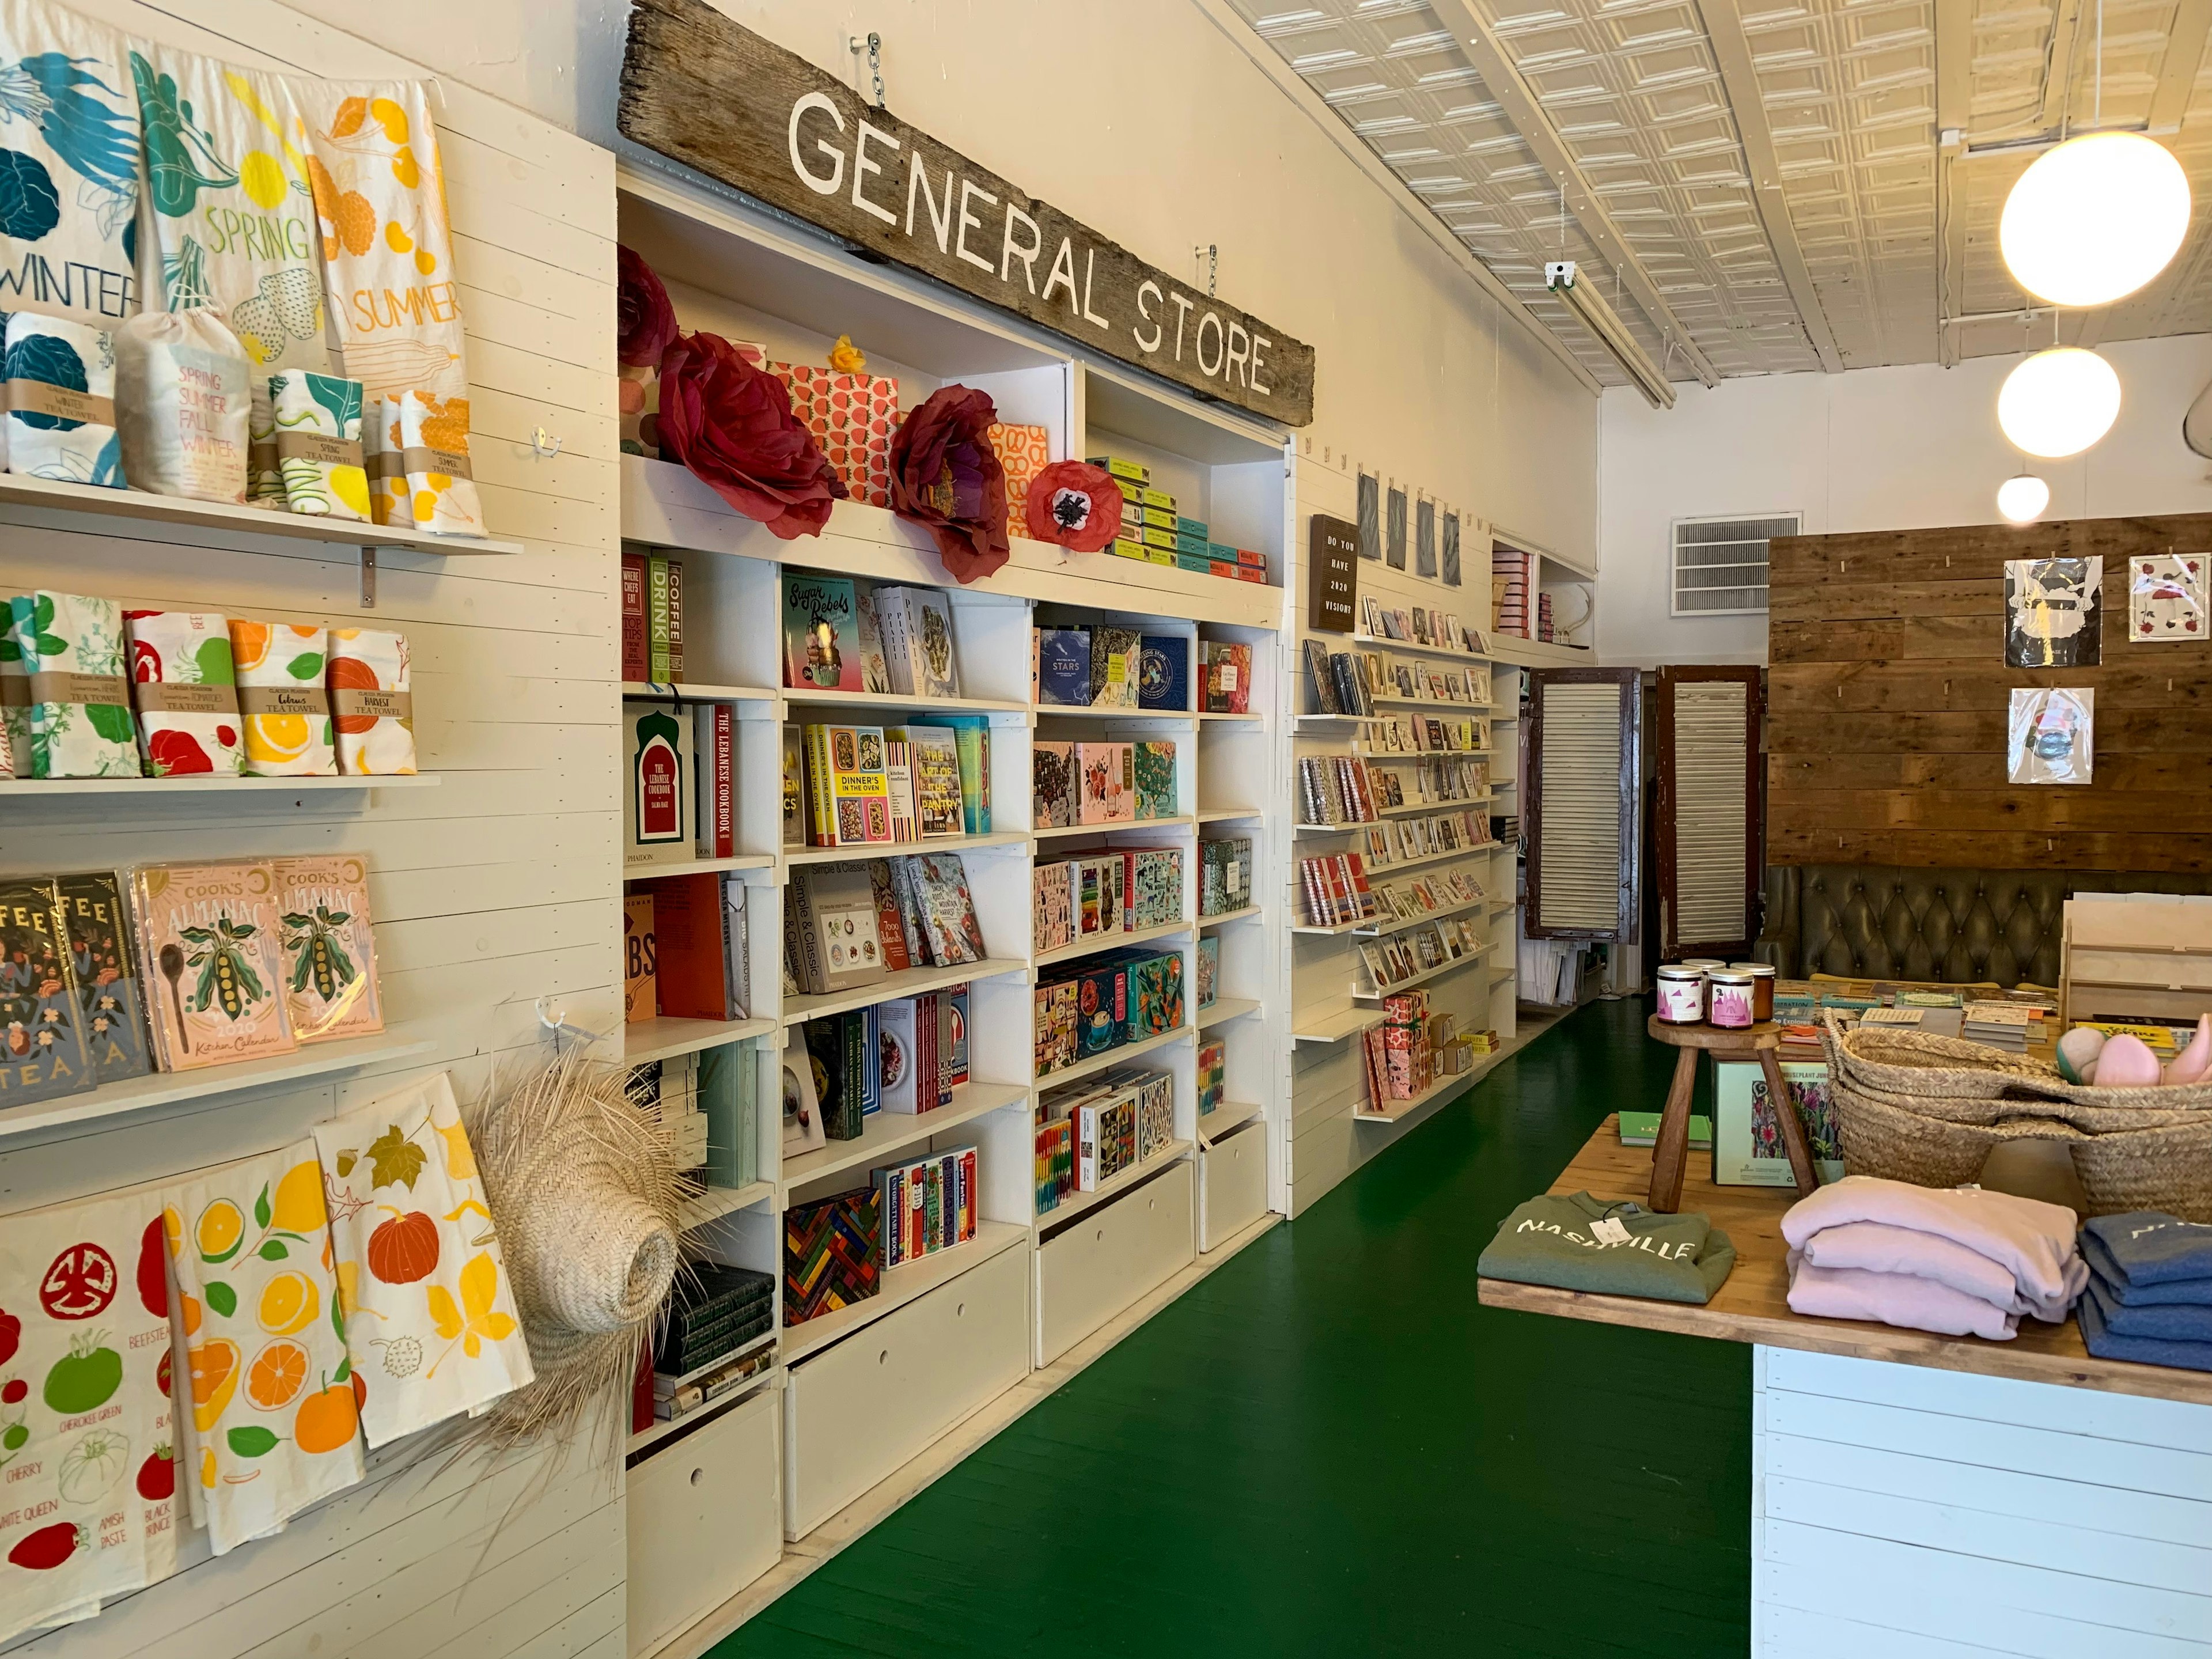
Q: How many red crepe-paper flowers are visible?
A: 4